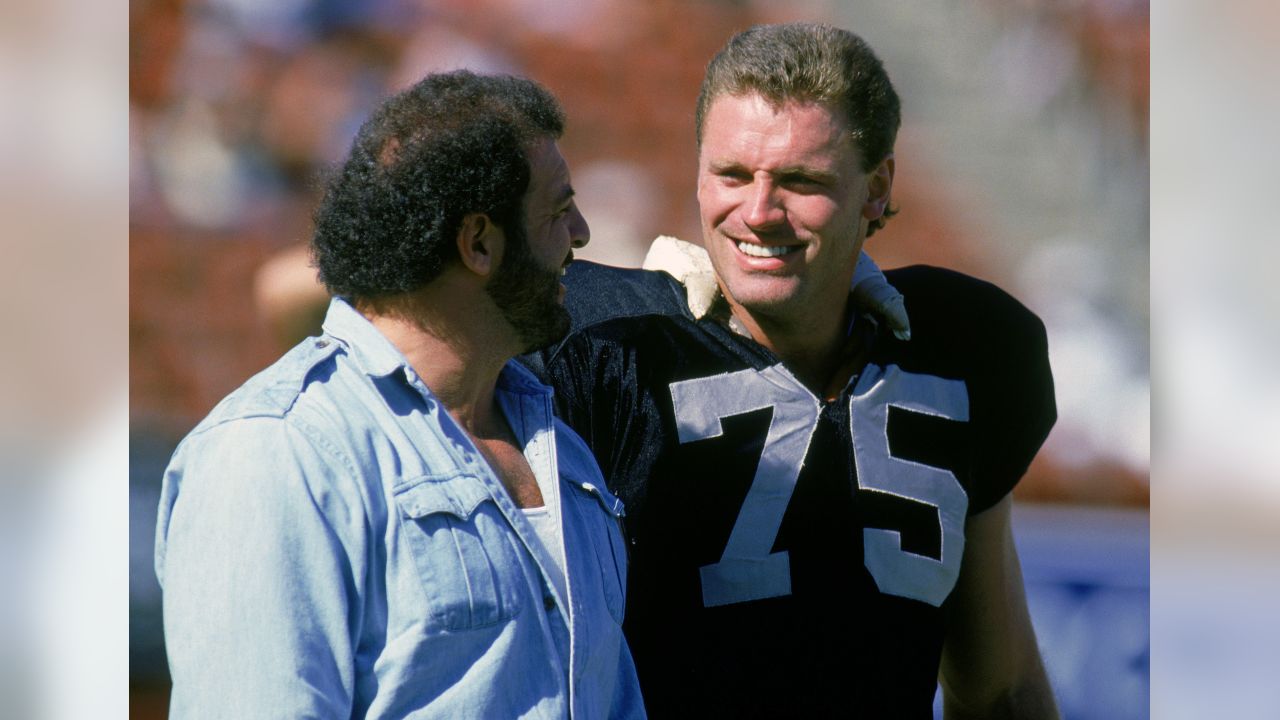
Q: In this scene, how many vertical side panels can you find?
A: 2